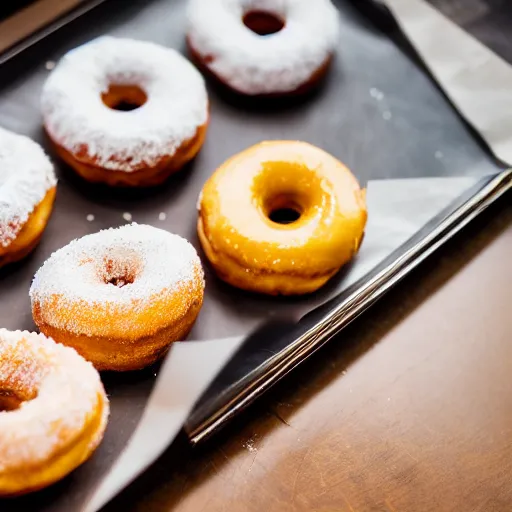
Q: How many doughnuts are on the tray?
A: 6